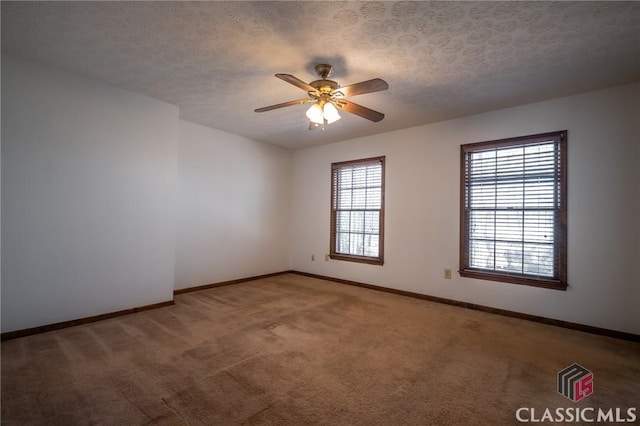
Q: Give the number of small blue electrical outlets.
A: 0